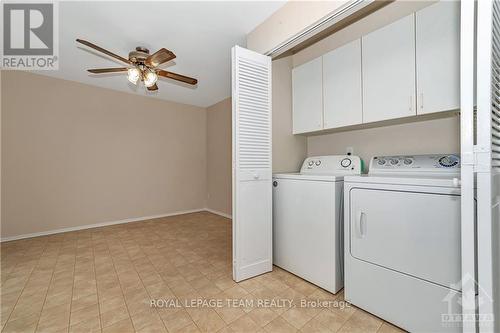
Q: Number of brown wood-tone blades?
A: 5